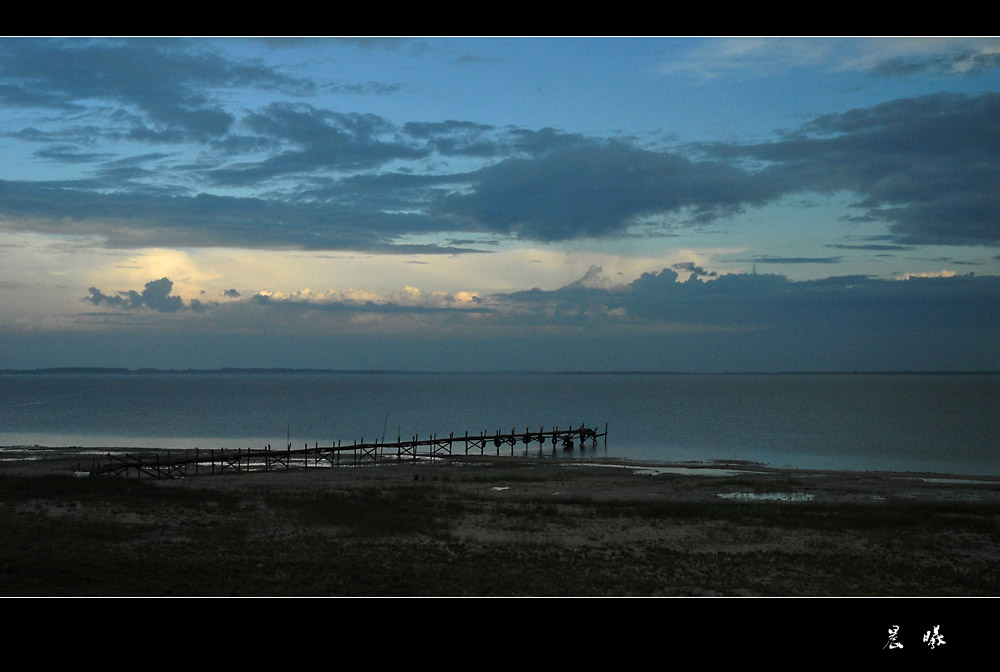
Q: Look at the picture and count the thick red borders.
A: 0